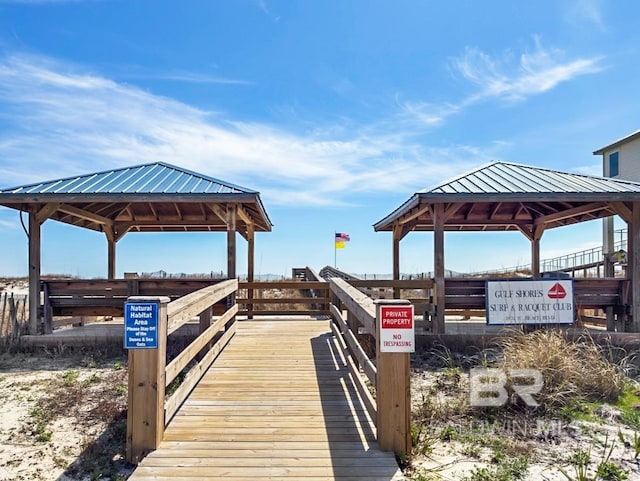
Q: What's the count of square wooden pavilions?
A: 2